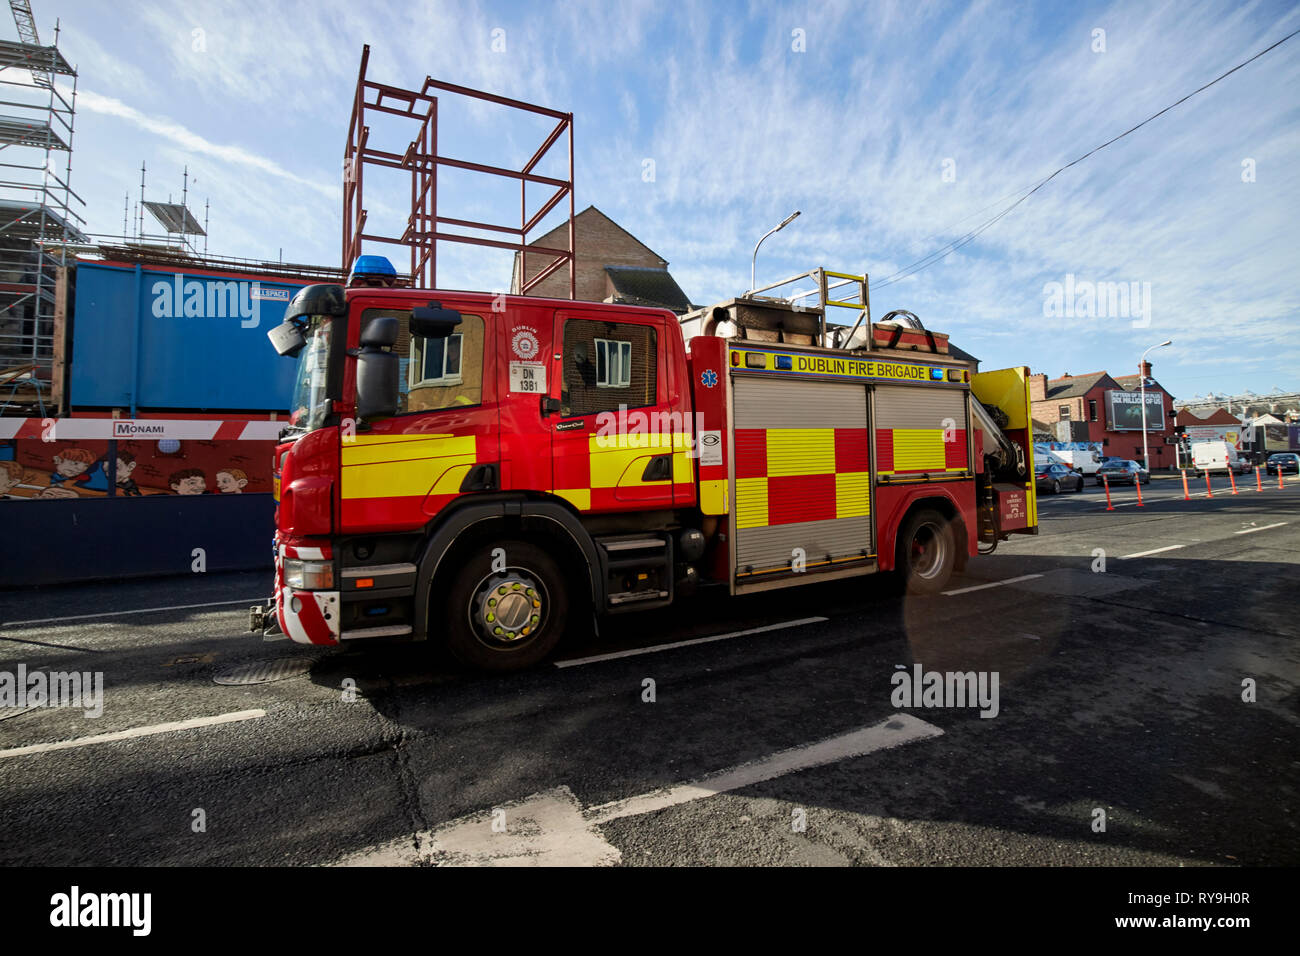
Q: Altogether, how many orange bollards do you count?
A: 7